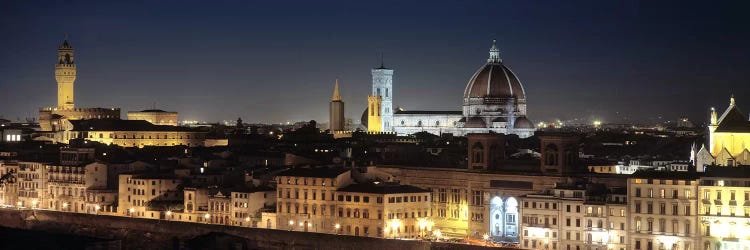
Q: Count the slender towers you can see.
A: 4